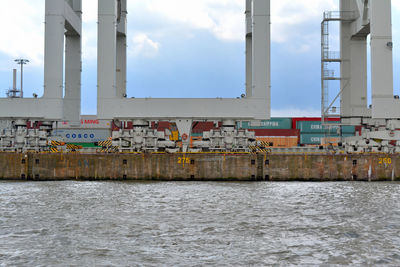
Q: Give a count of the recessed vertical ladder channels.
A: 2